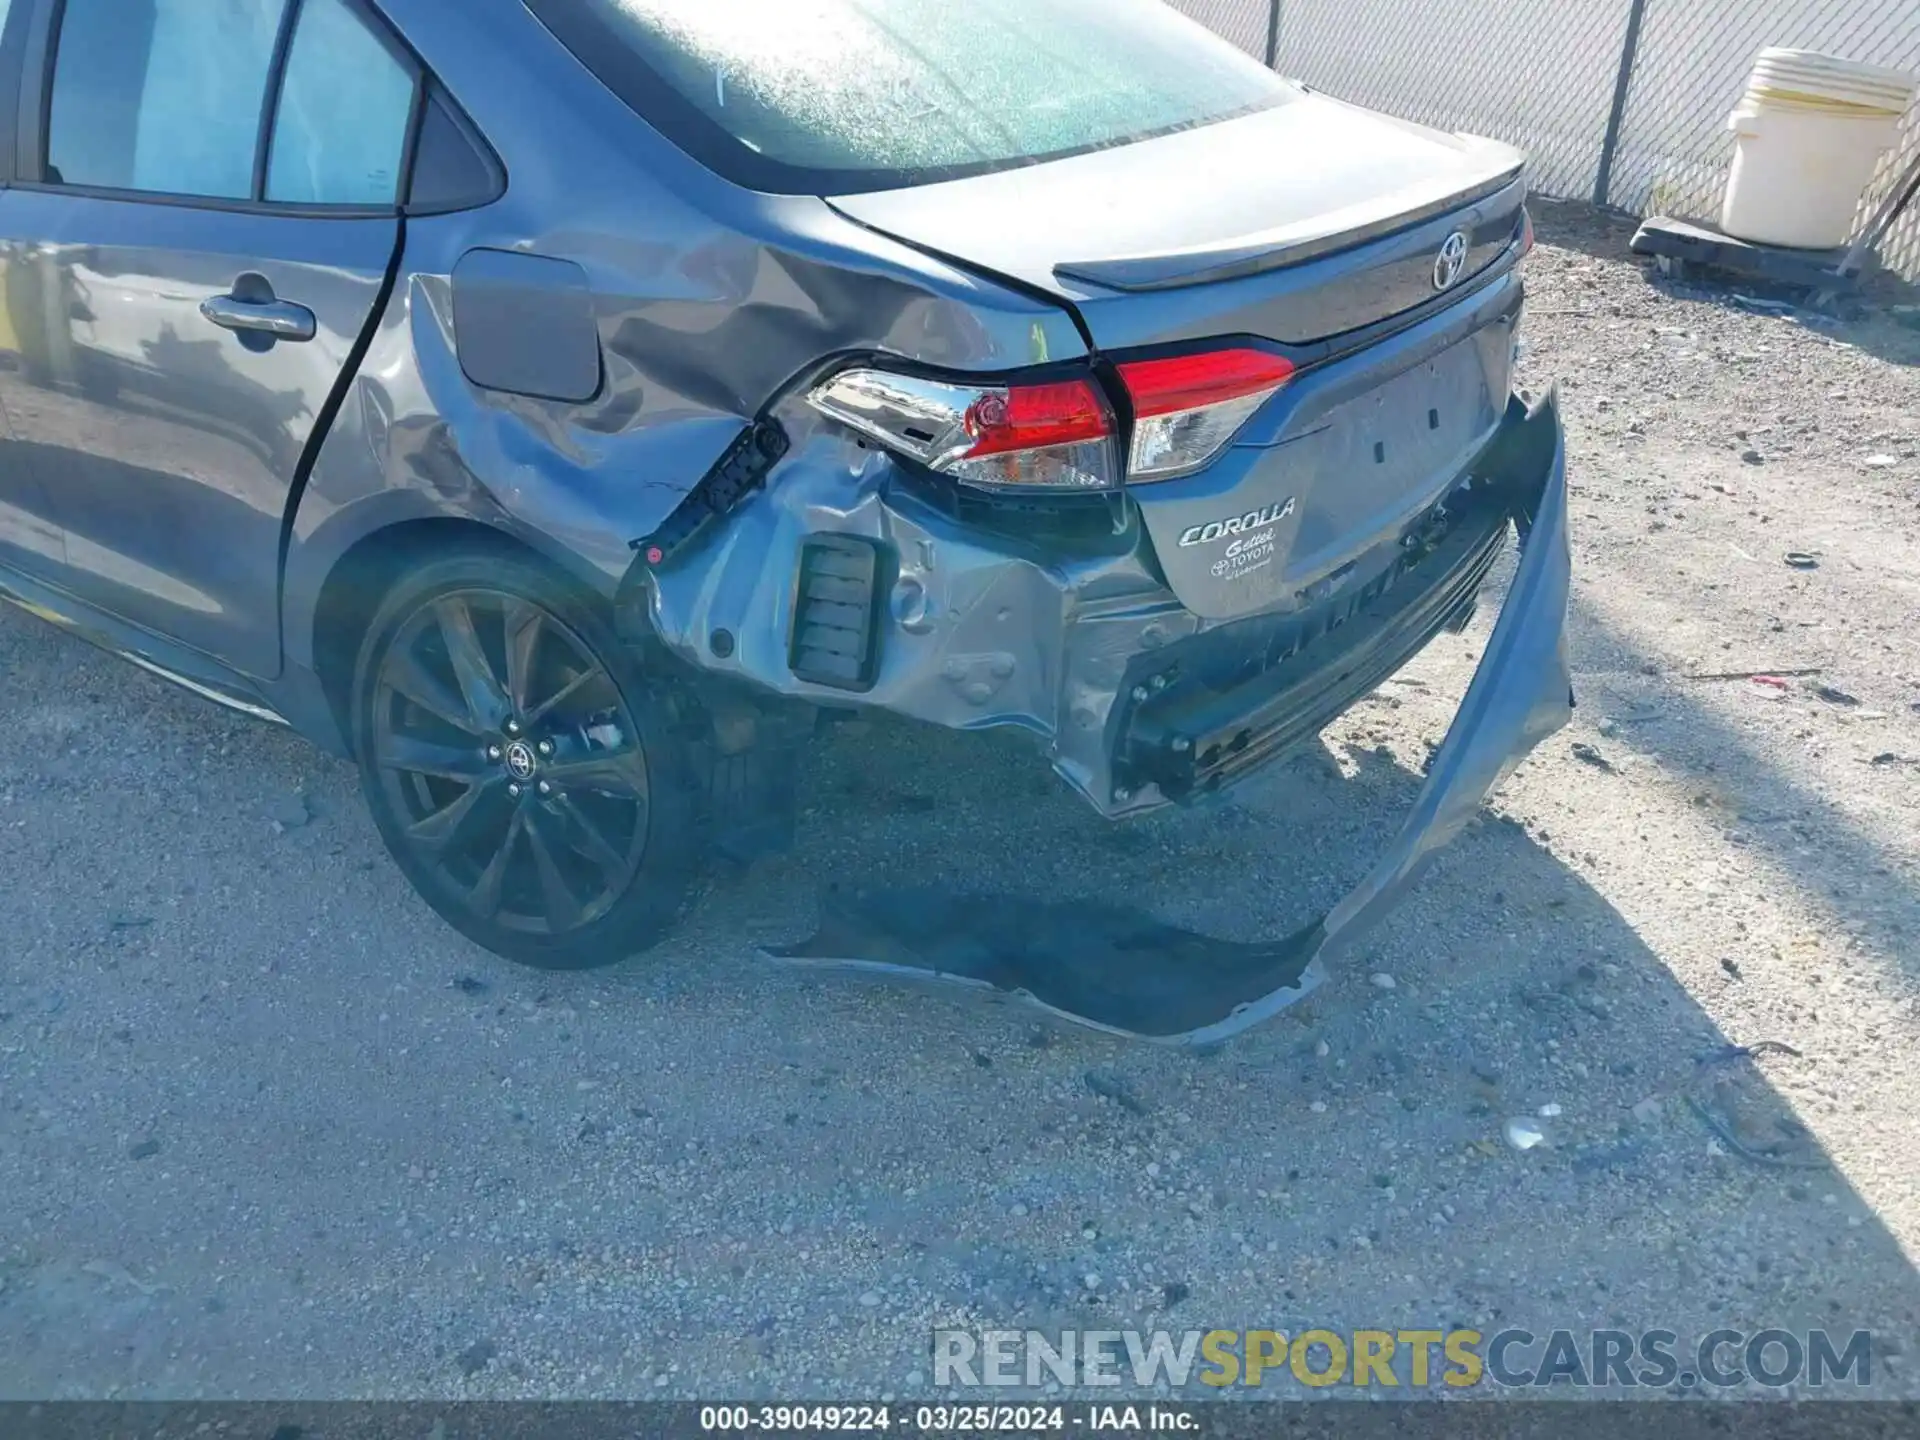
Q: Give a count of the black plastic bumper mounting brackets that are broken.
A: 1